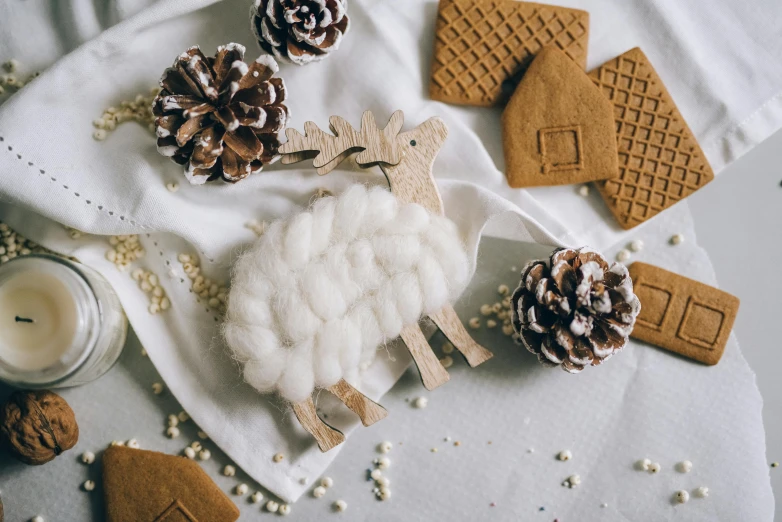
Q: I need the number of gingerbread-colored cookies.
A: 5